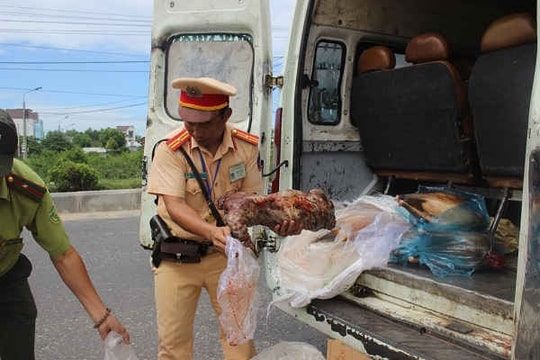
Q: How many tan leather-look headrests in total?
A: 3